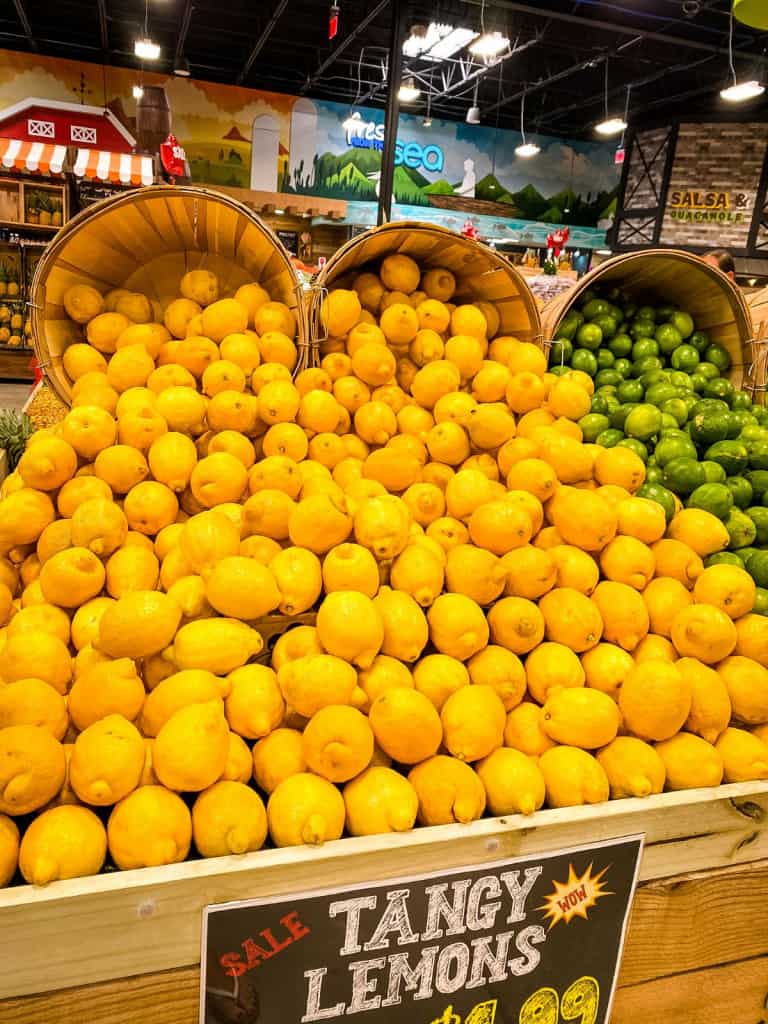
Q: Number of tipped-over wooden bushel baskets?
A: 3